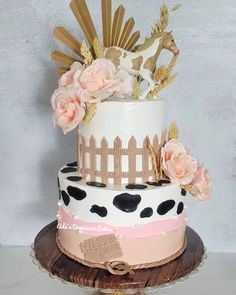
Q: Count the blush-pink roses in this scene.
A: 5